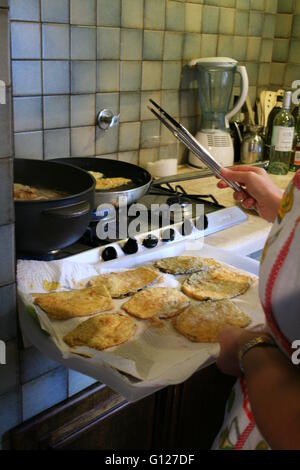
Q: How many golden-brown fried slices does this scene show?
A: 7